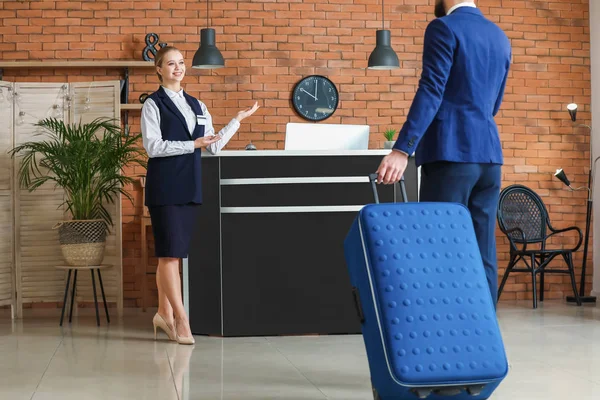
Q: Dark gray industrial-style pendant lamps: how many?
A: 2